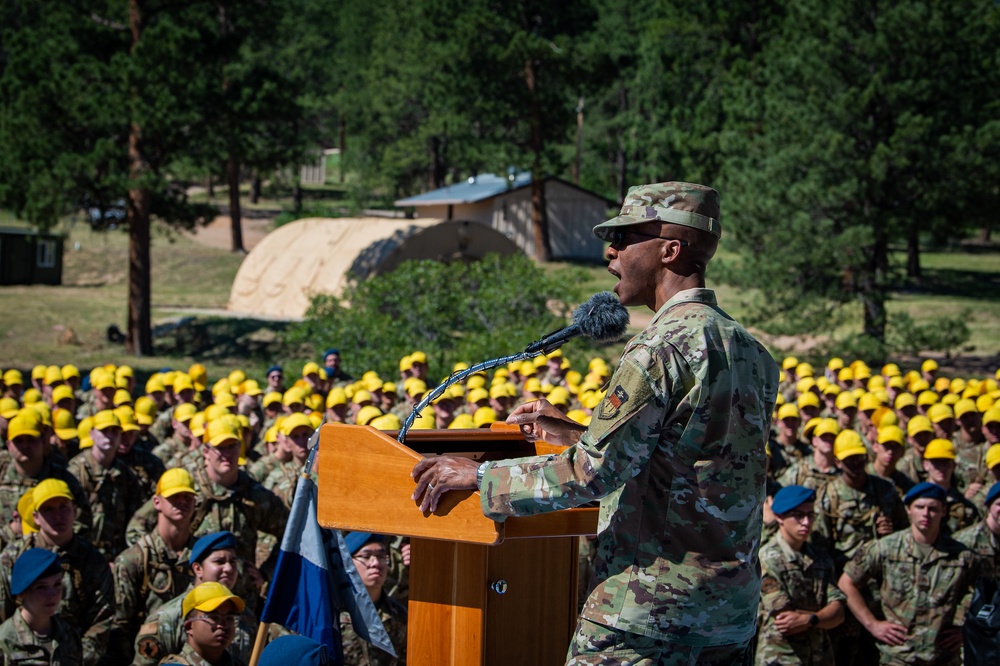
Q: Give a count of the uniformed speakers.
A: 1